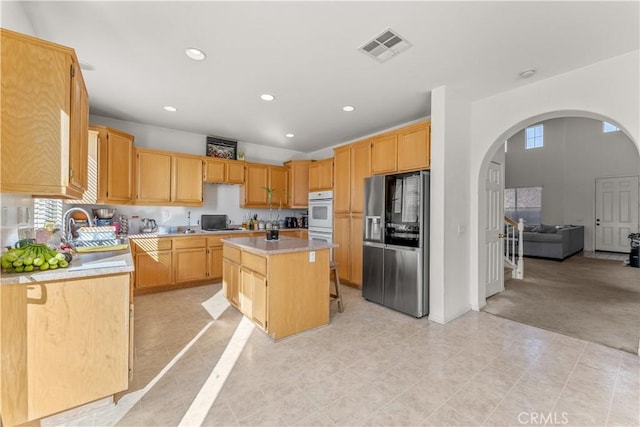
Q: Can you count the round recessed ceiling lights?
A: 5